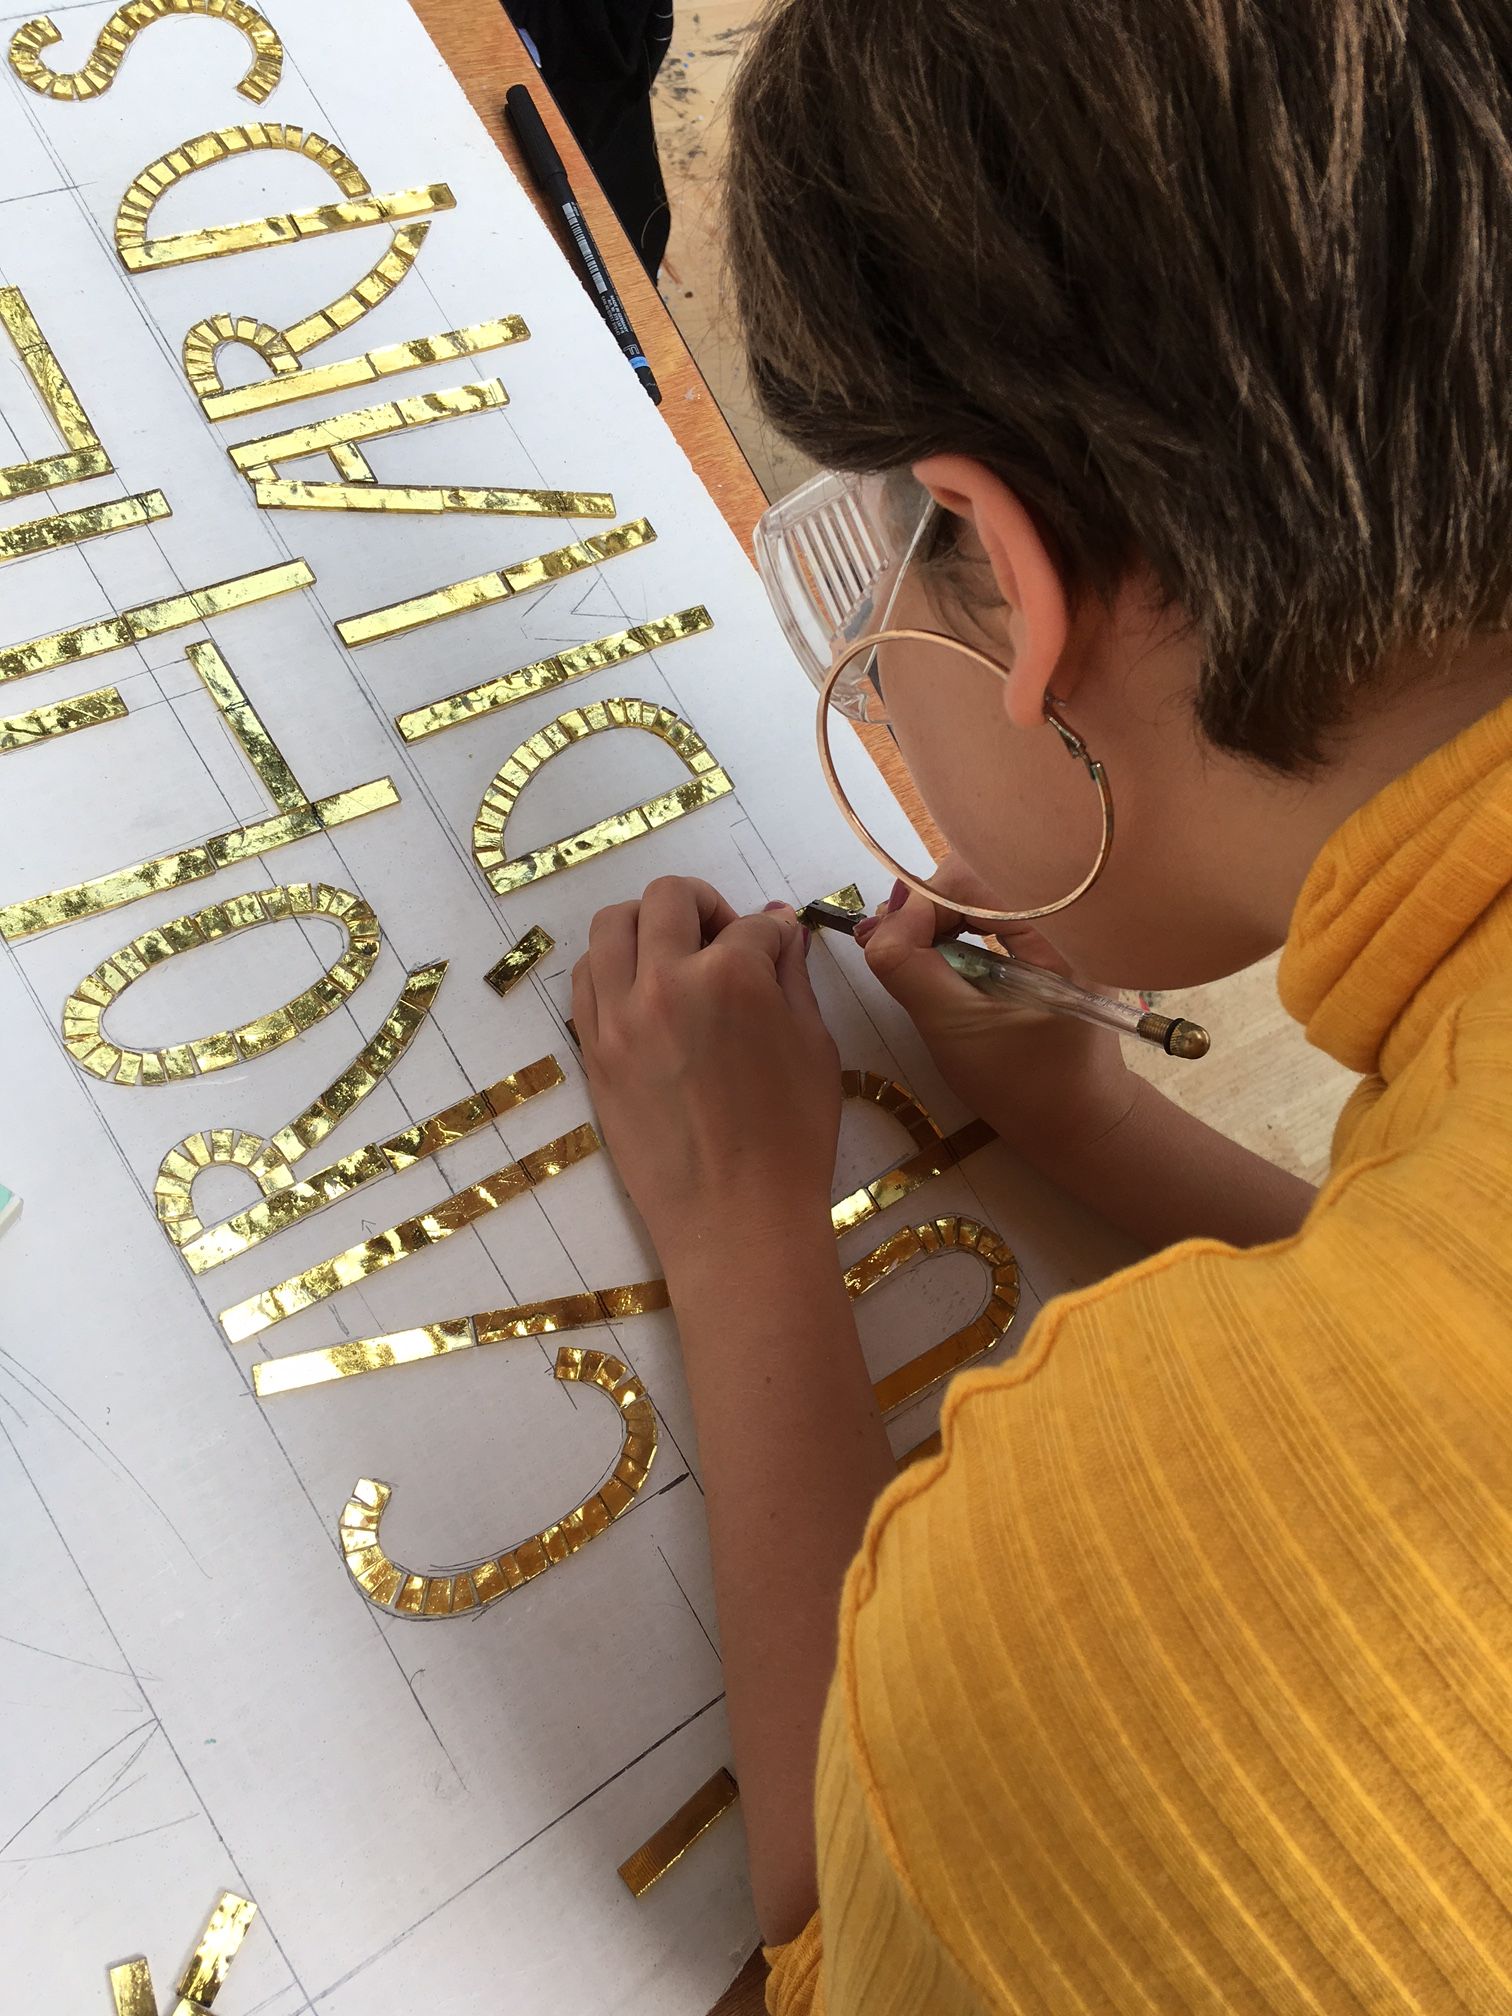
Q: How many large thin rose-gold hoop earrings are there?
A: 1